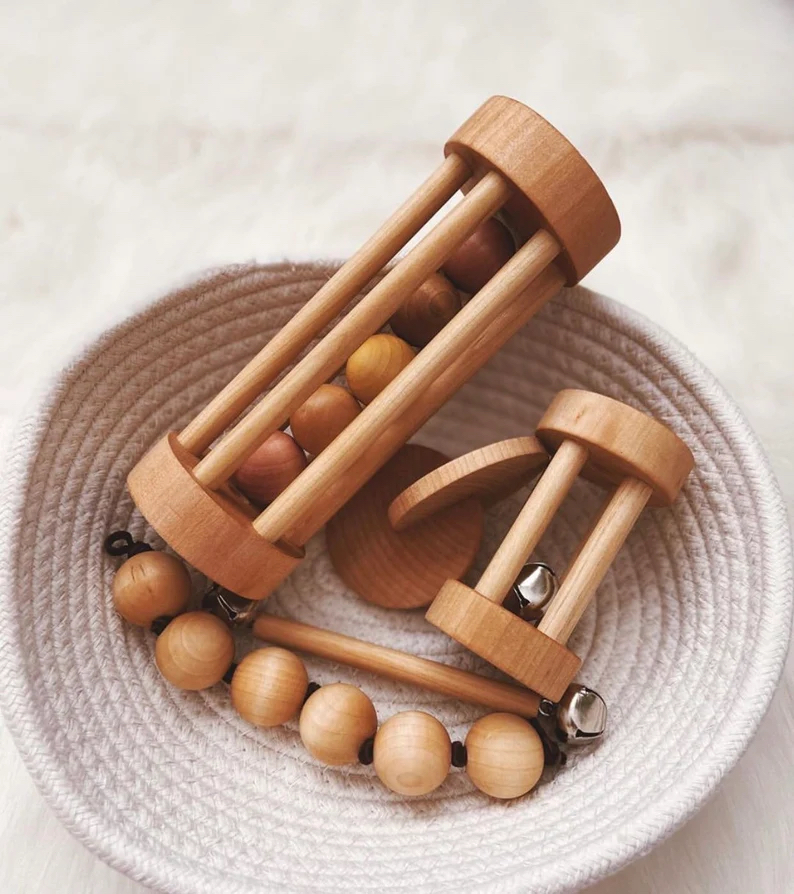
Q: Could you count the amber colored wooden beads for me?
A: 1